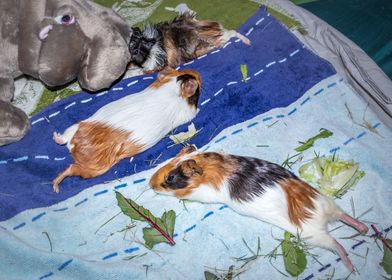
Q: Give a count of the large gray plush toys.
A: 1